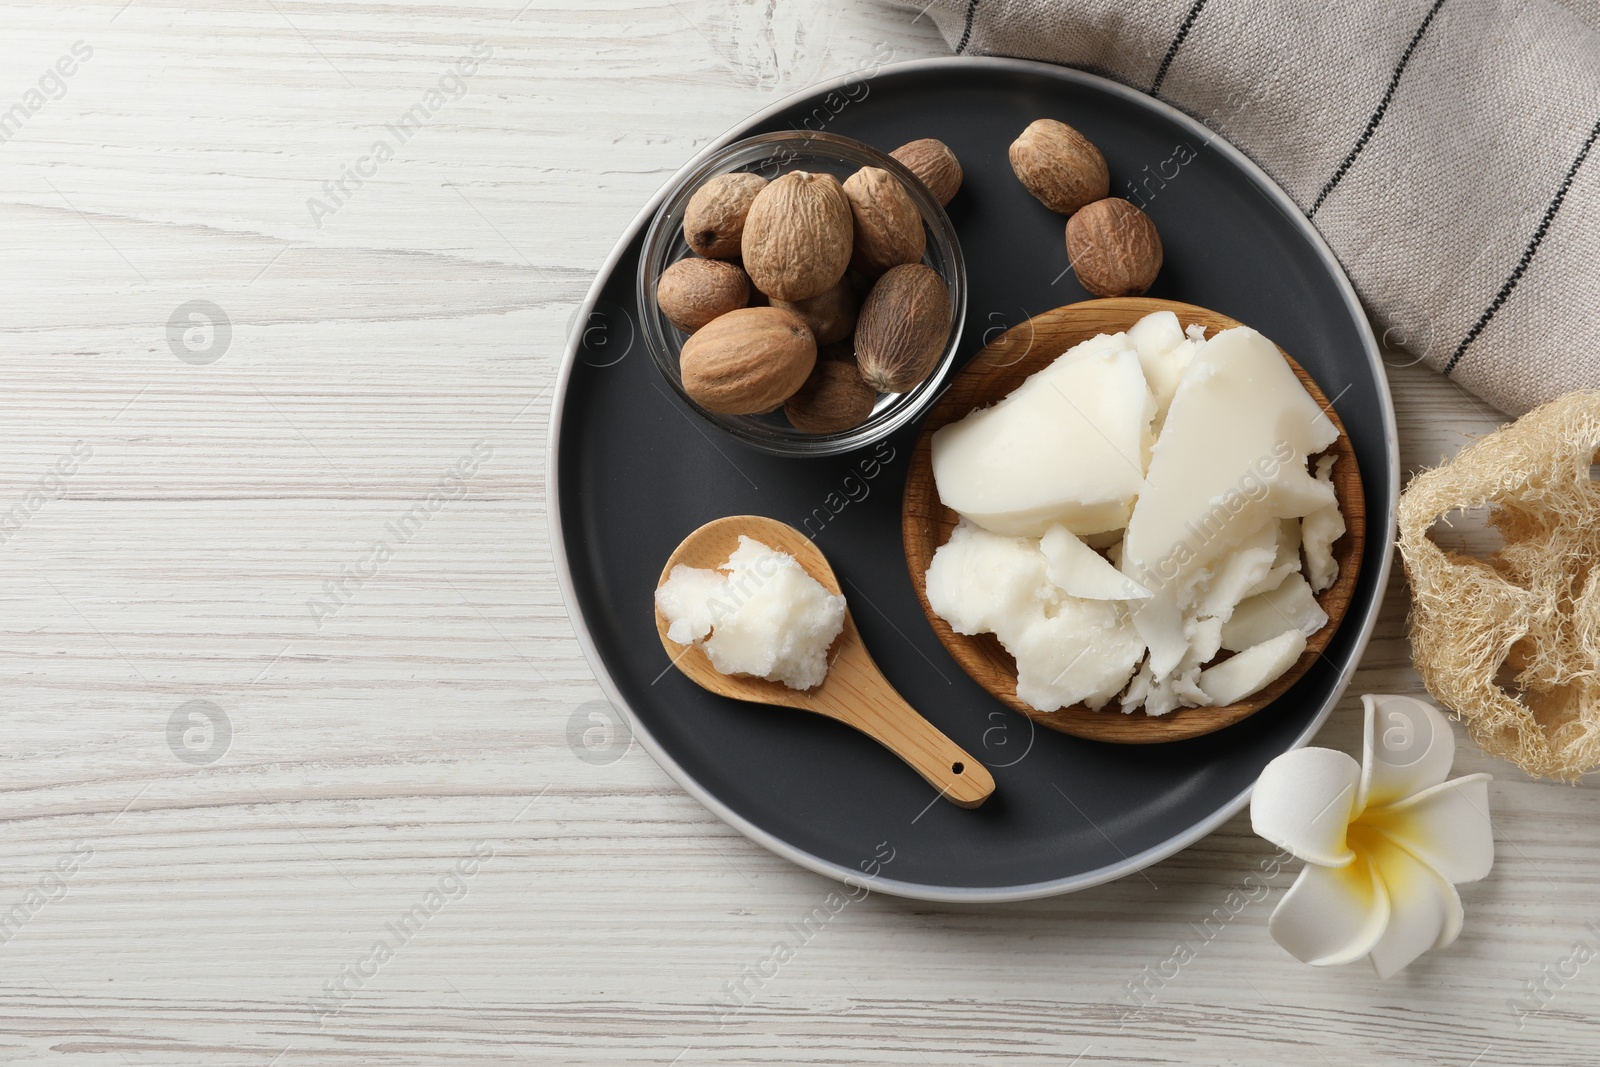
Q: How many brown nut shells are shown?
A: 11